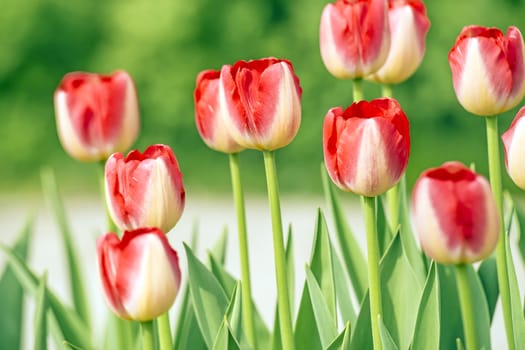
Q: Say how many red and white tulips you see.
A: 11